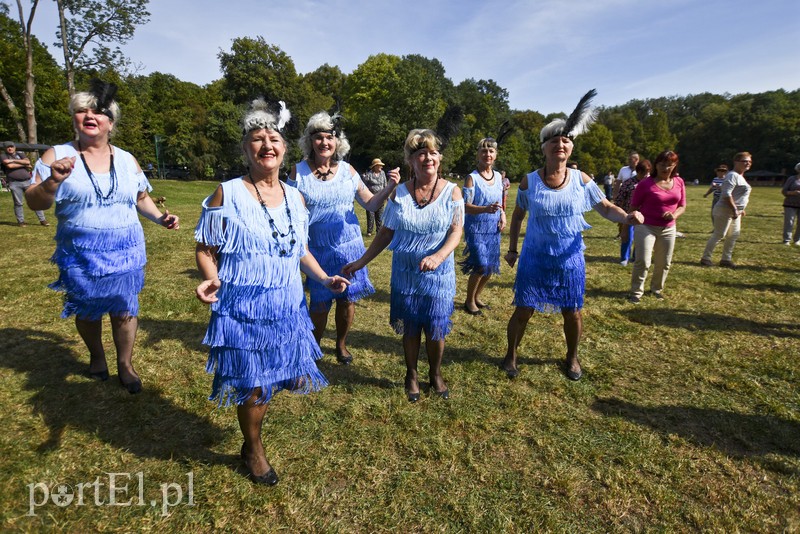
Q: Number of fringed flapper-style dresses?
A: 6